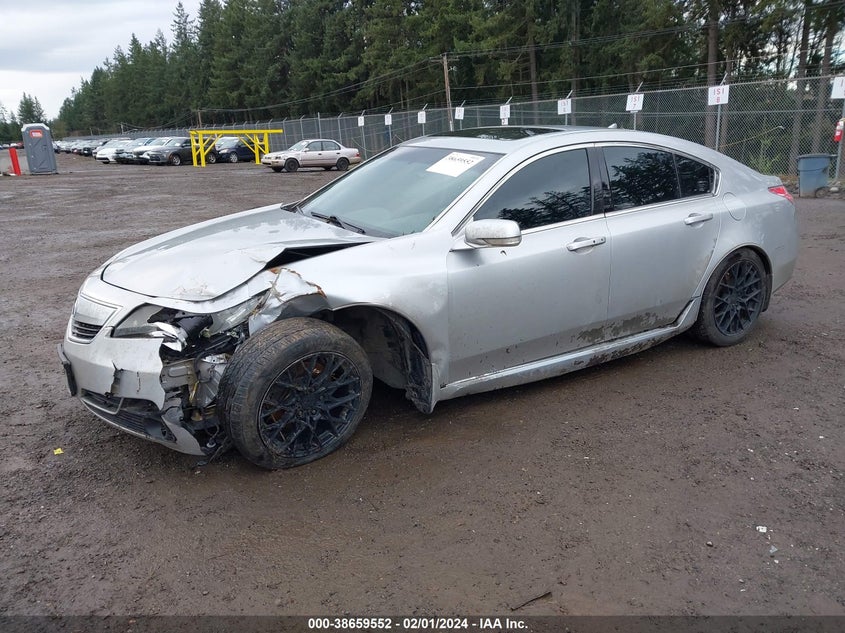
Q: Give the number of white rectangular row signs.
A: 9